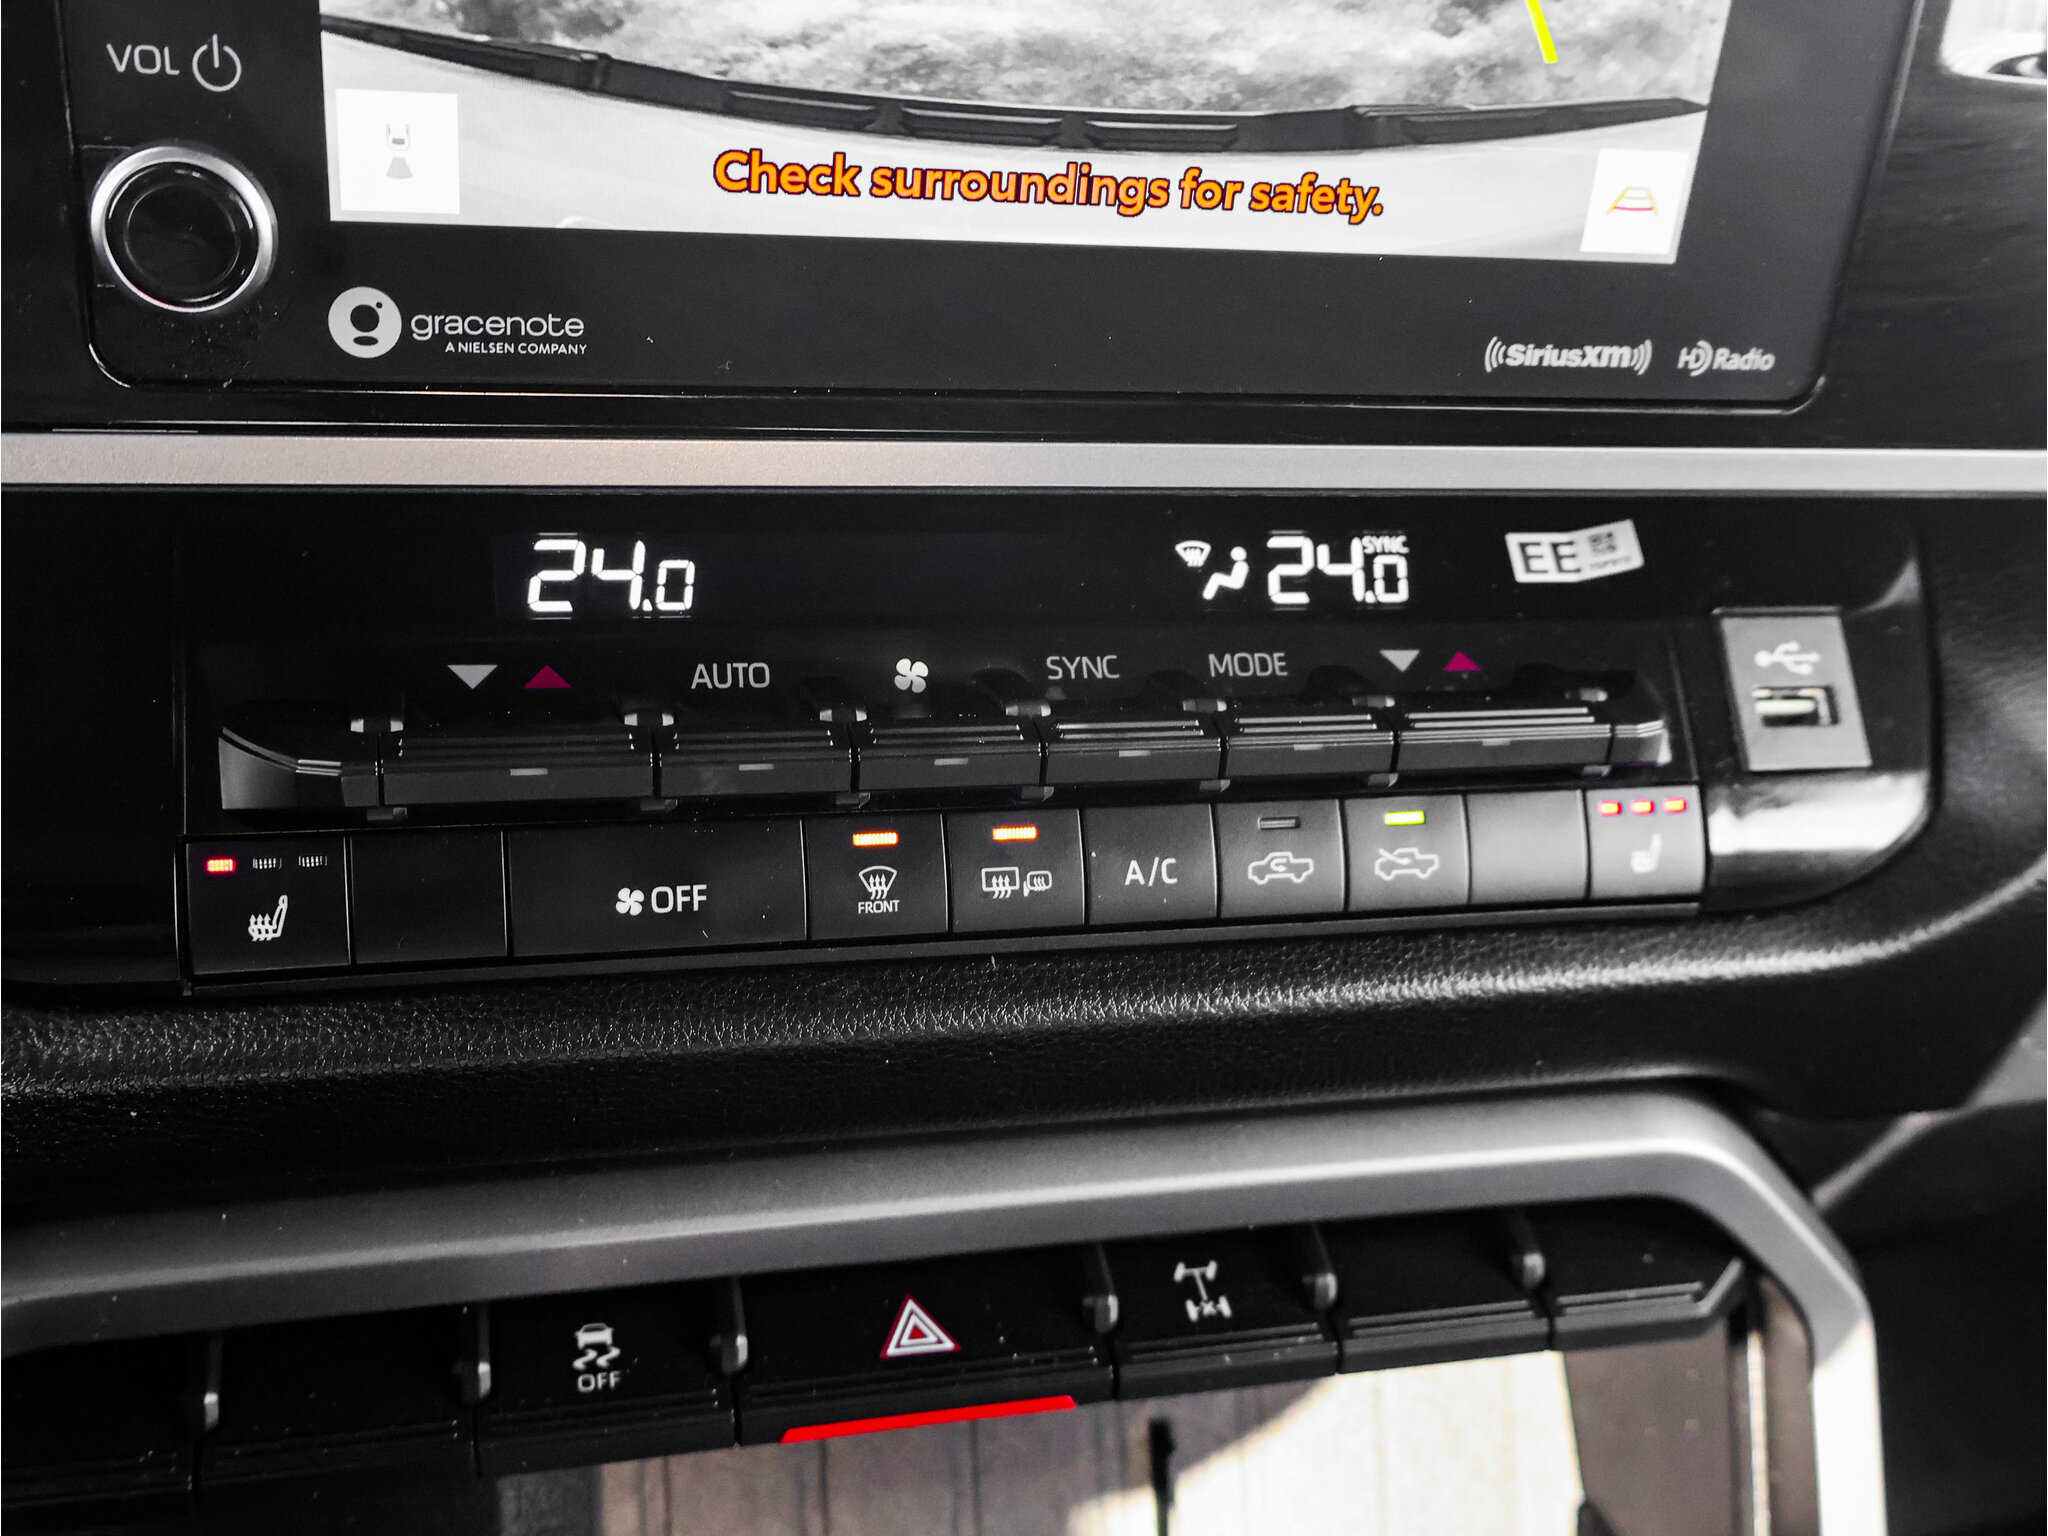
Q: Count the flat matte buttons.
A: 10